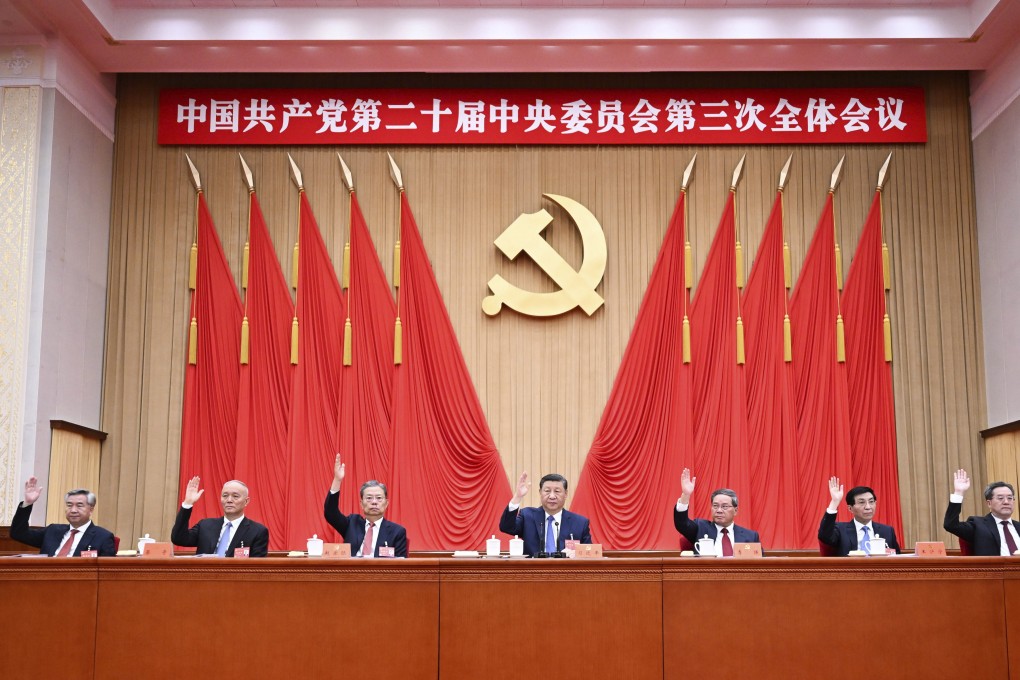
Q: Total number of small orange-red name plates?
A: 5